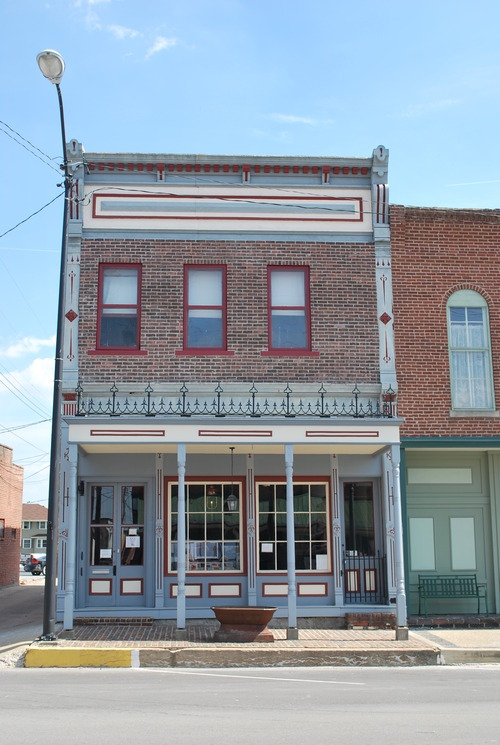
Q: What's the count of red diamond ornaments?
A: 2